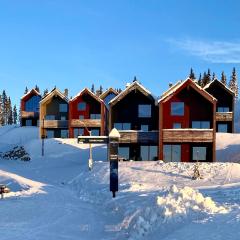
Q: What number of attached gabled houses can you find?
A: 7